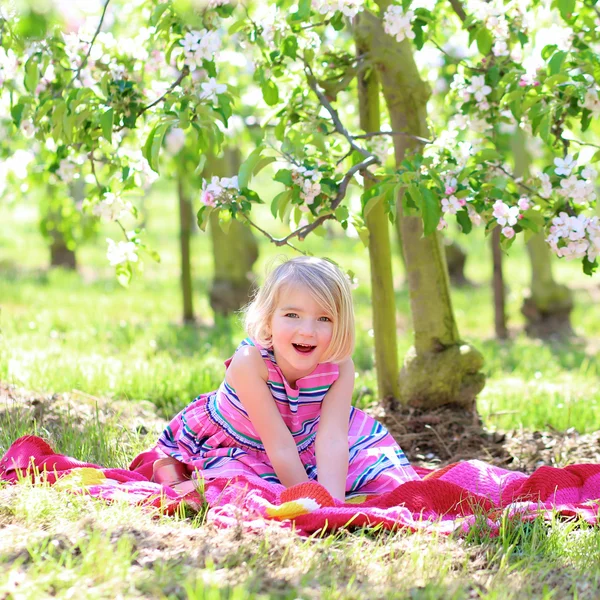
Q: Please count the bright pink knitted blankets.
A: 1